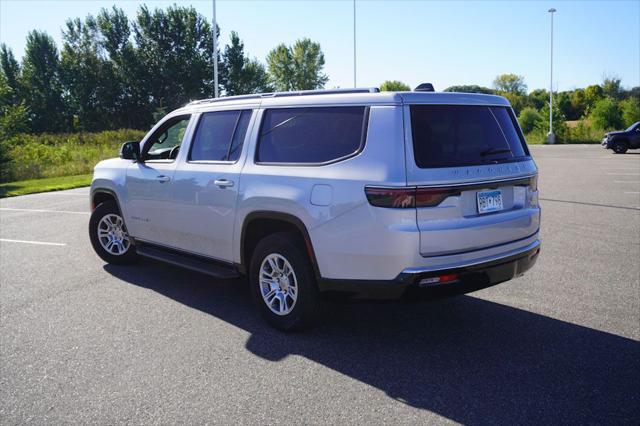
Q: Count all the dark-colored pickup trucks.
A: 1